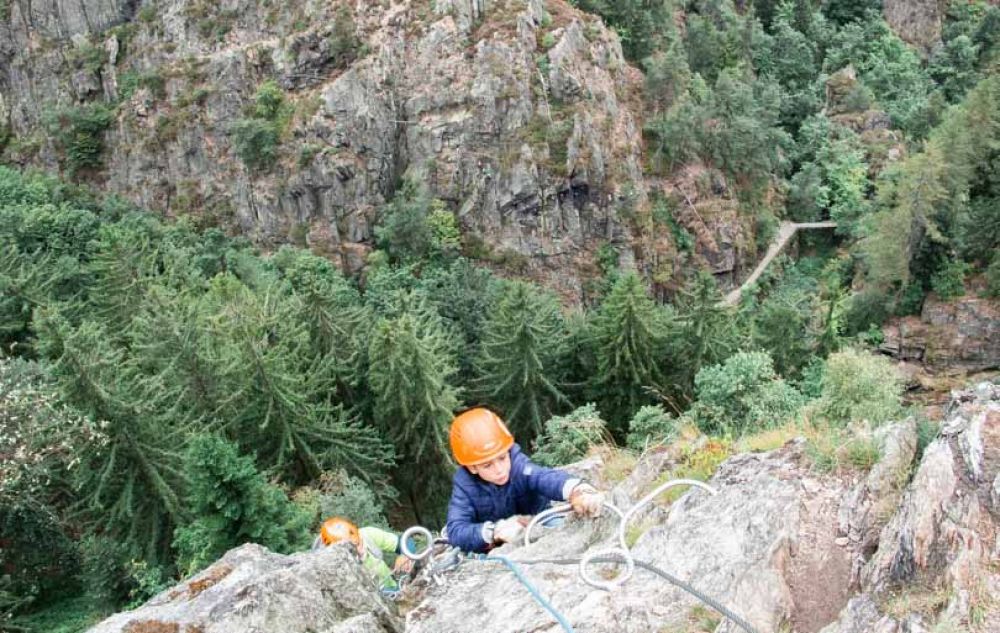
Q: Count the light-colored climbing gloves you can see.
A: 2